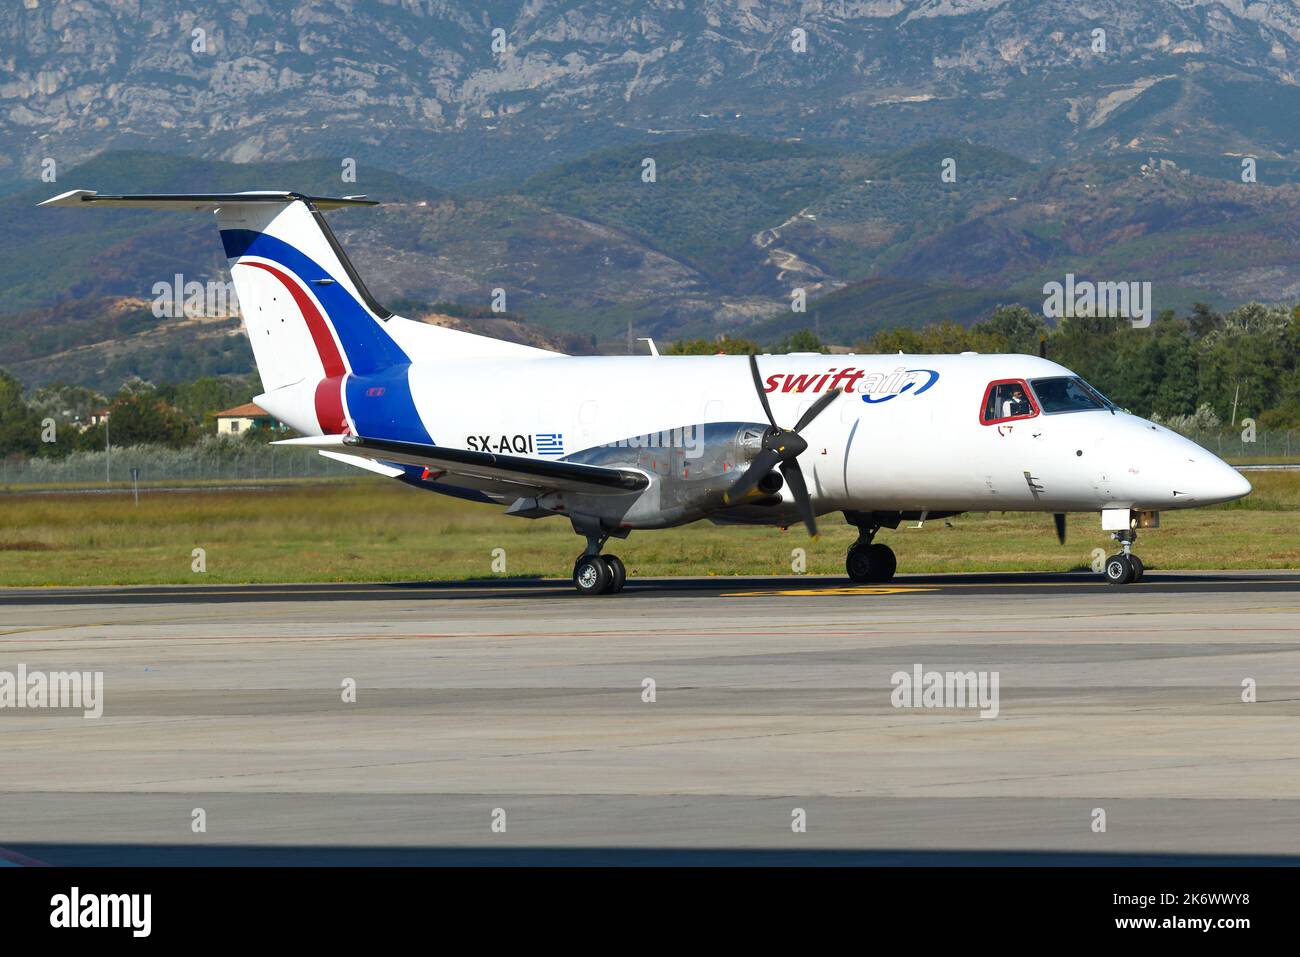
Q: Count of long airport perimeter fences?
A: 1